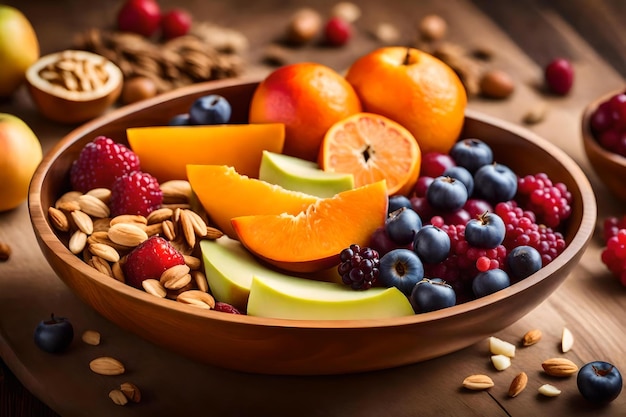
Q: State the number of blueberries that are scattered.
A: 2